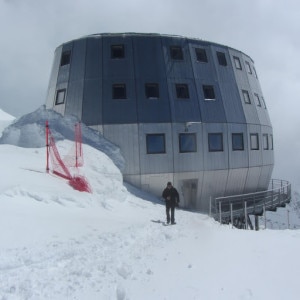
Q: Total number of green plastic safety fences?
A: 0